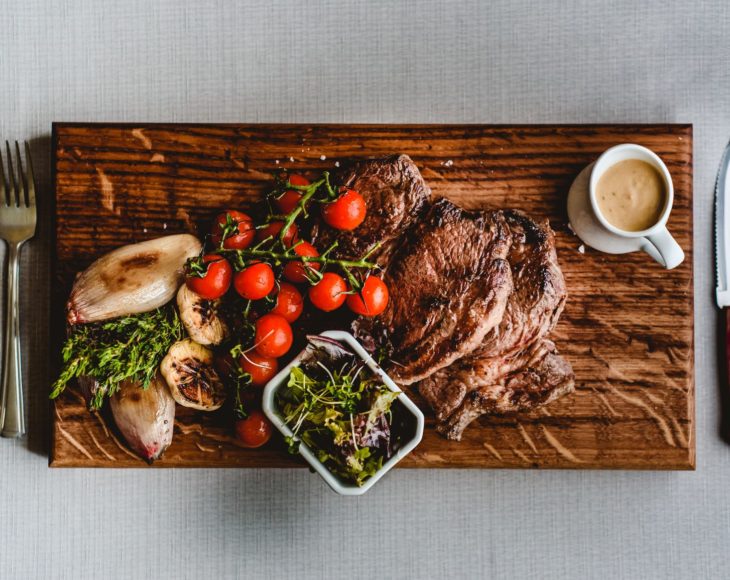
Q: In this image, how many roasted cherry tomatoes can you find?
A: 13